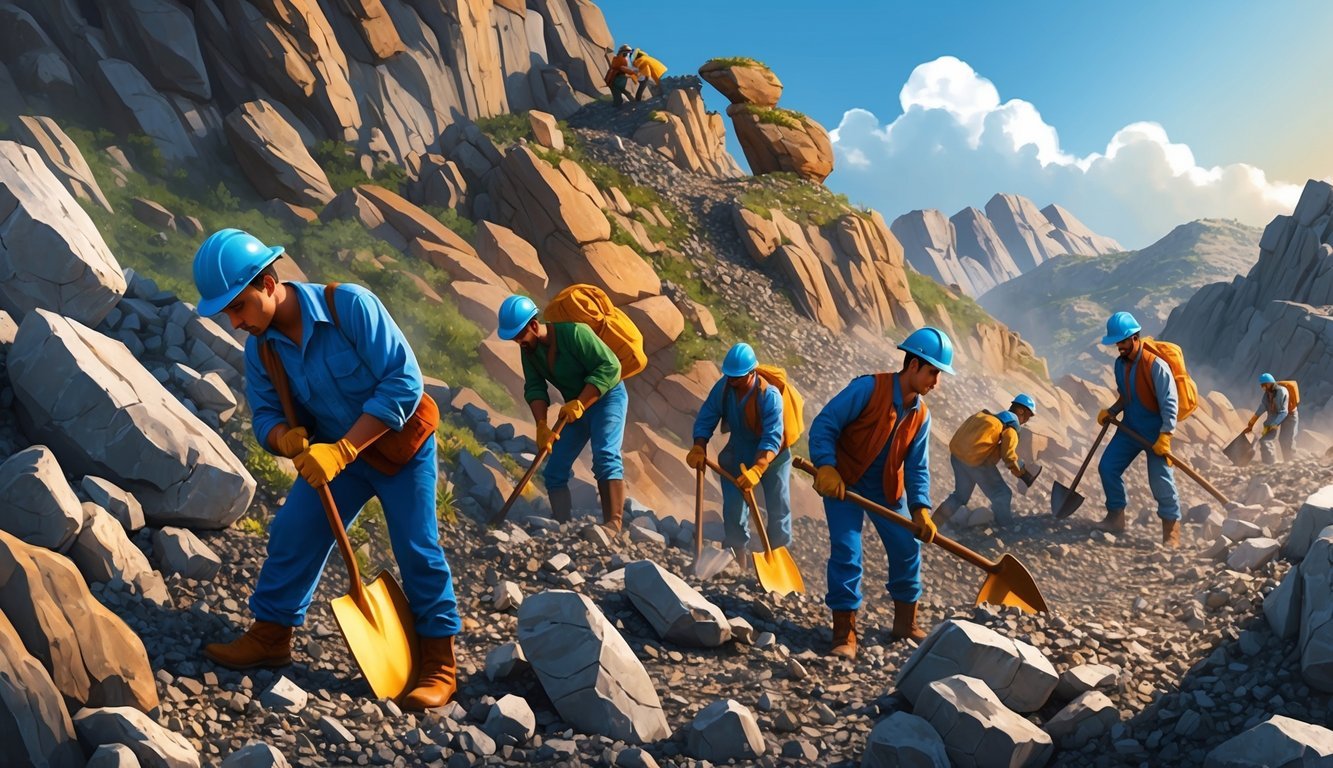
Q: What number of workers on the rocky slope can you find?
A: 9